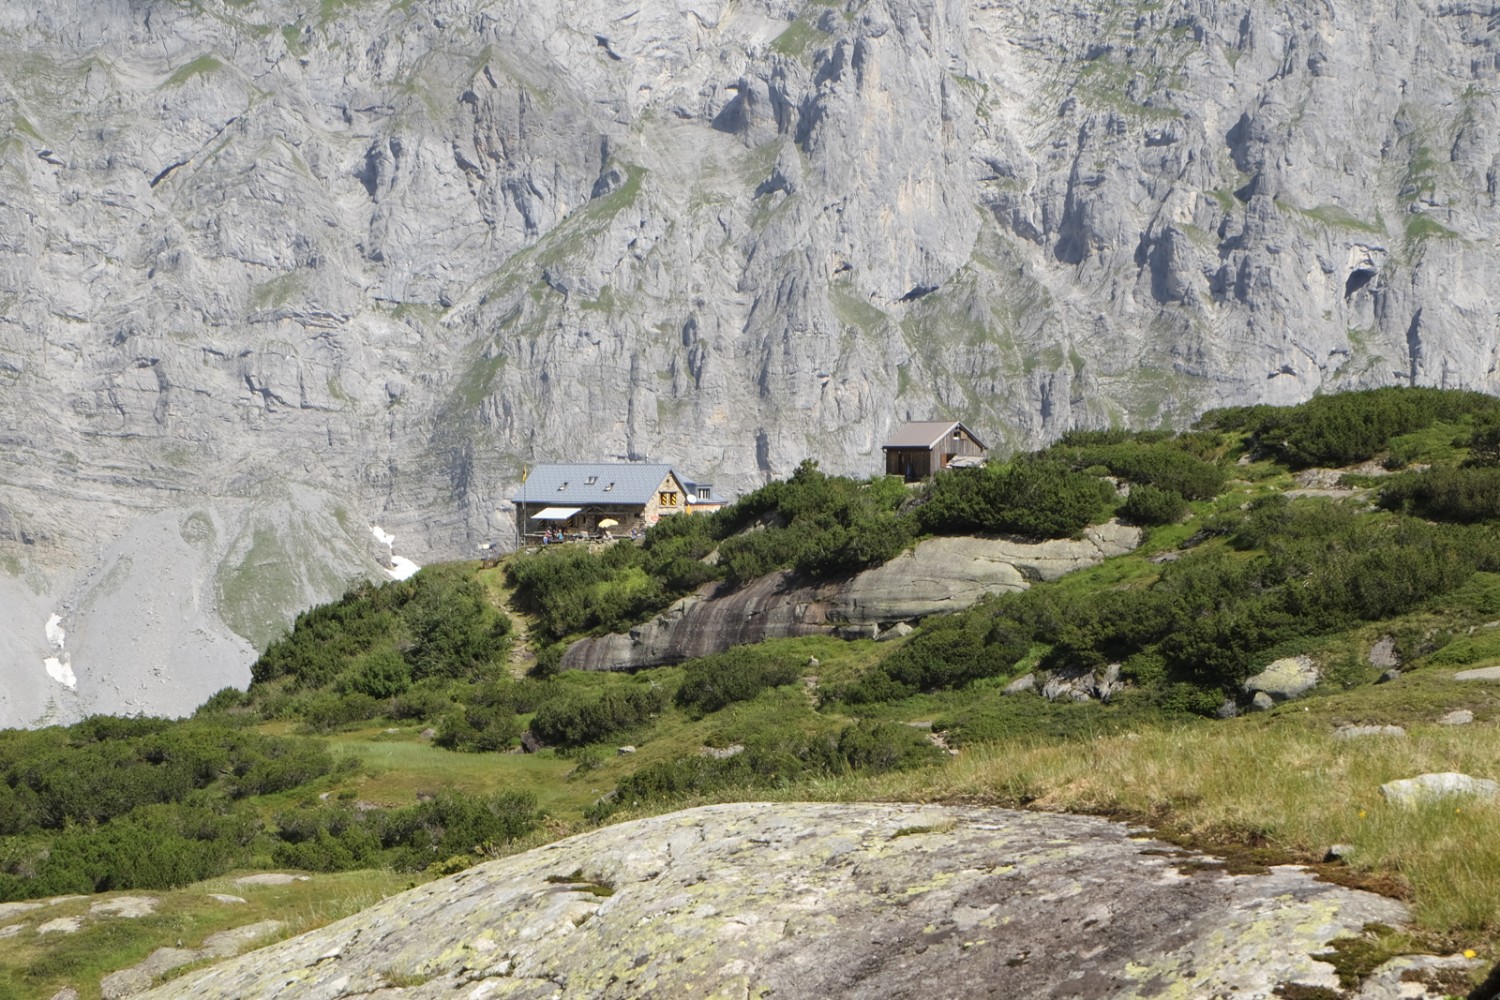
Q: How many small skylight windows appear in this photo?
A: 3